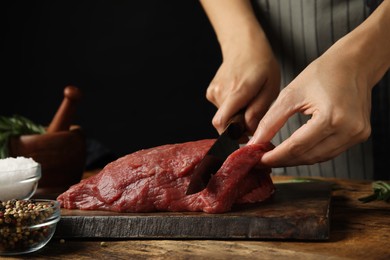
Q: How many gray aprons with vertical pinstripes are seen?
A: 1